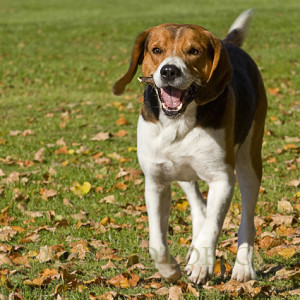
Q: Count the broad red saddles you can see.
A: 0